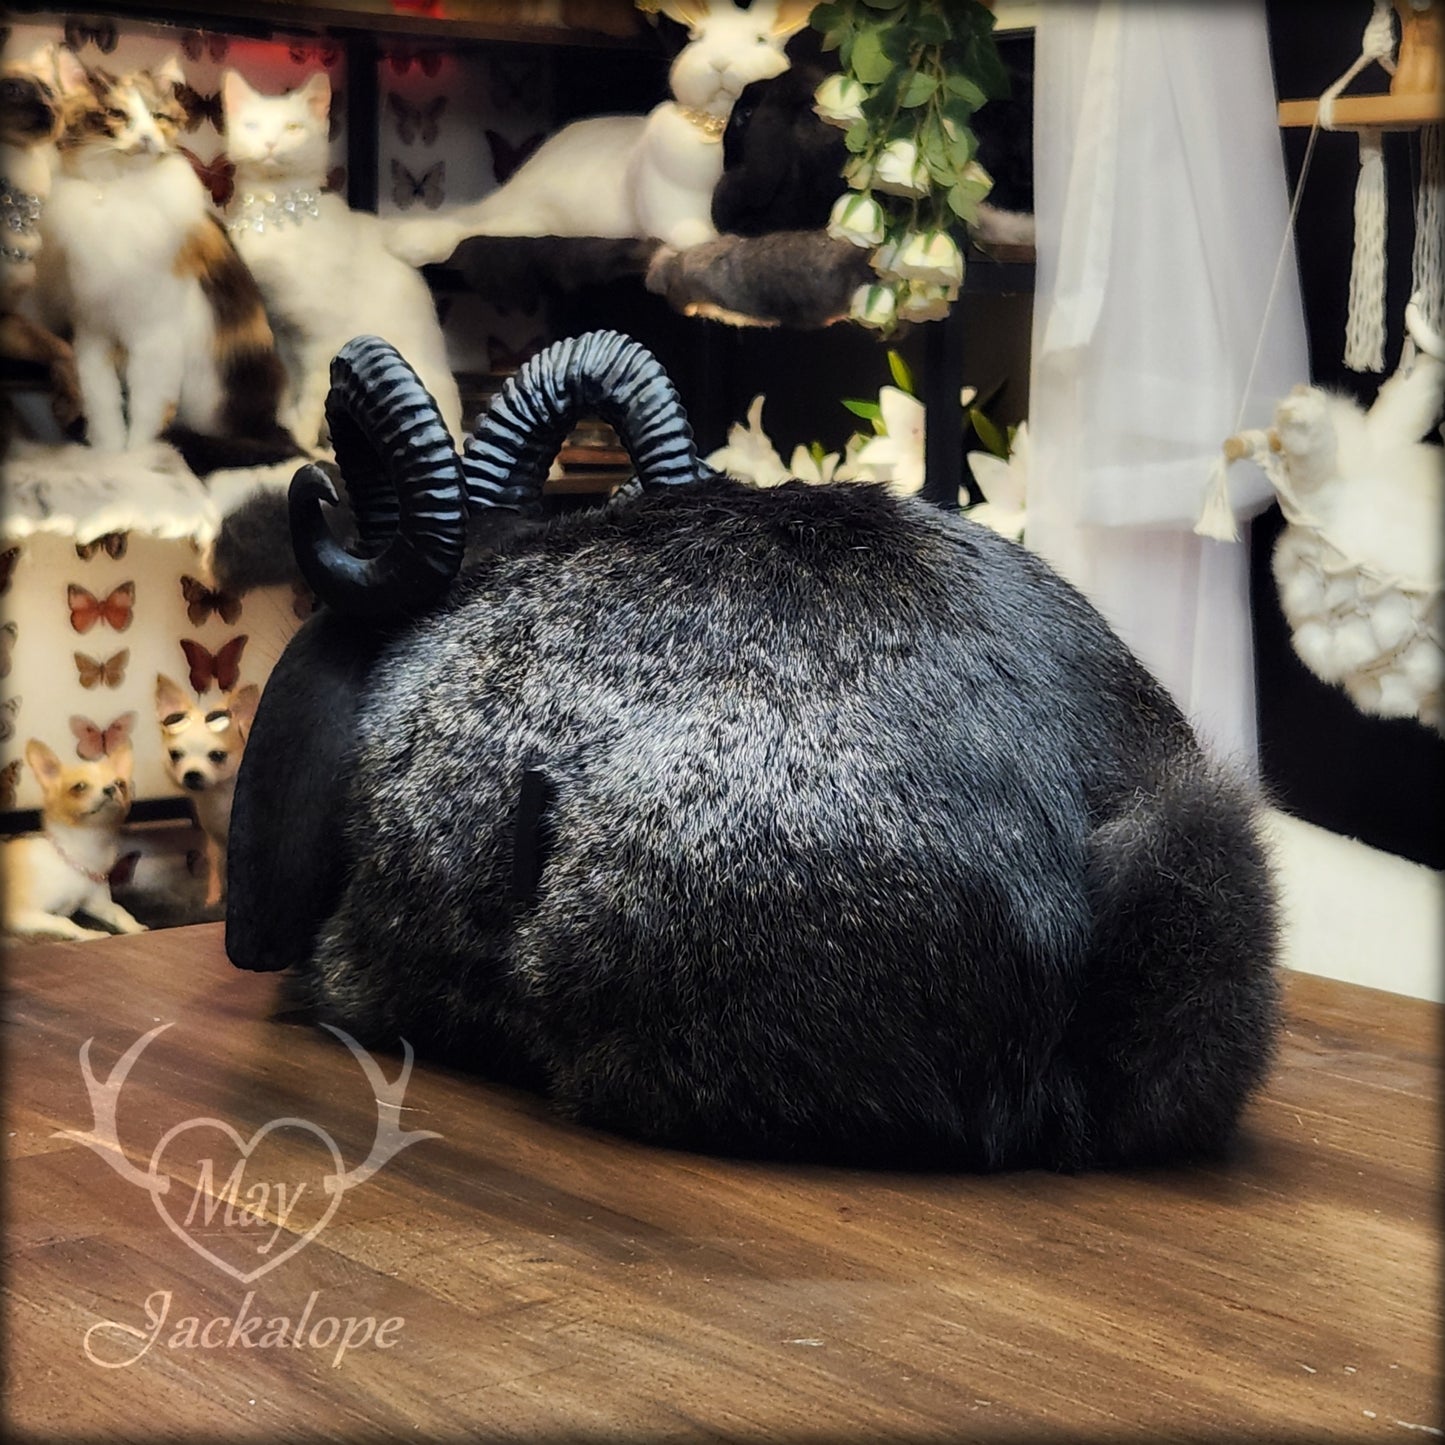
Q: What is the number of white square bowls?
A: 0